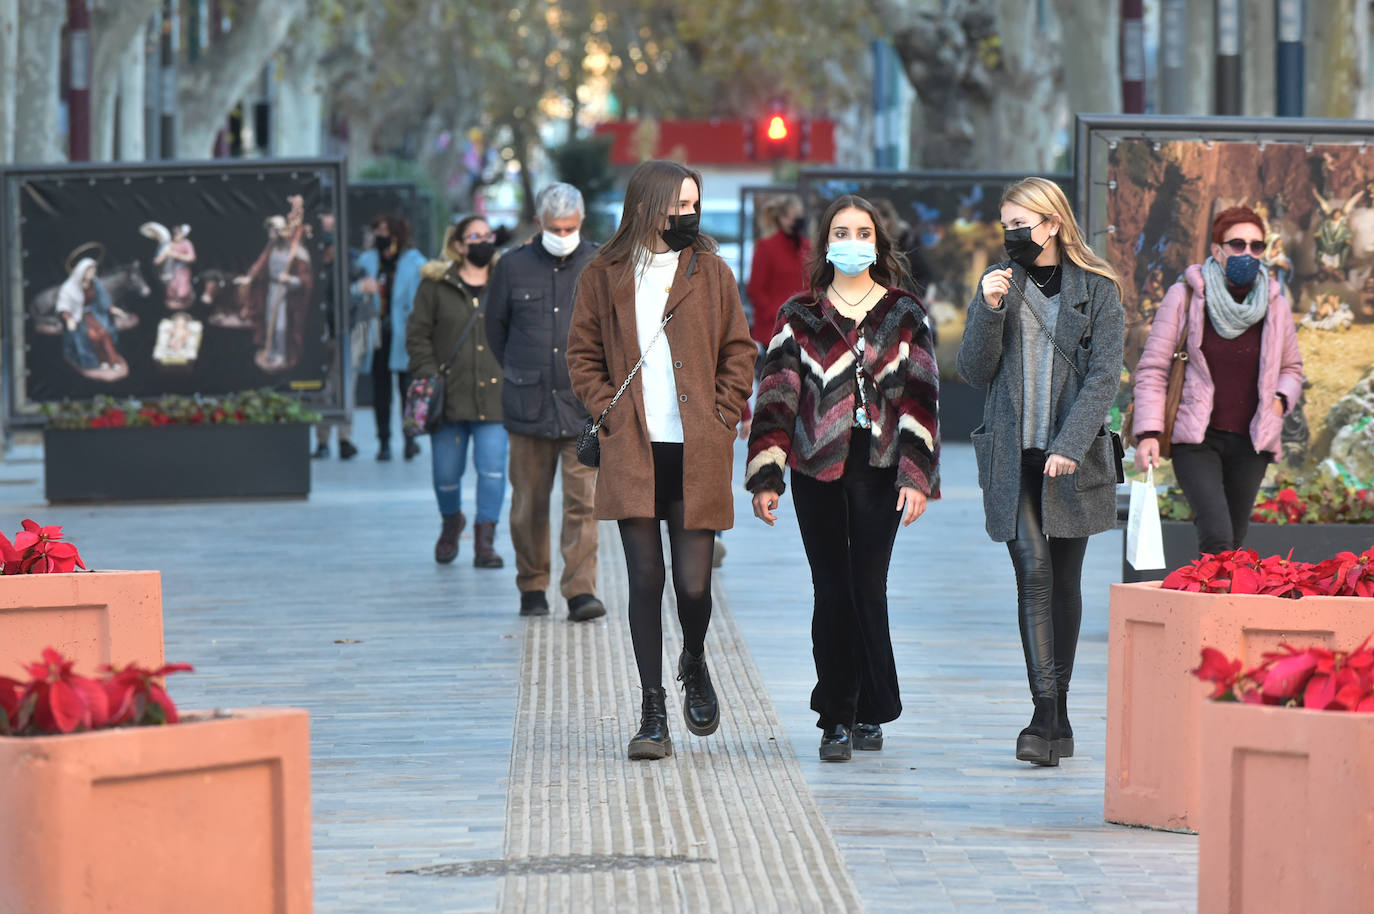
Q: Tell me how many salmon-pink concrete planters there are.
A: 4